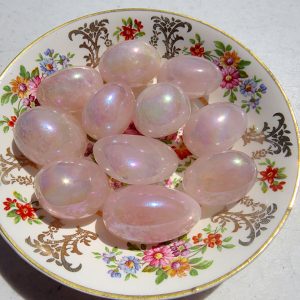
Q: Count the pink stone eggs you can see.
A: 11